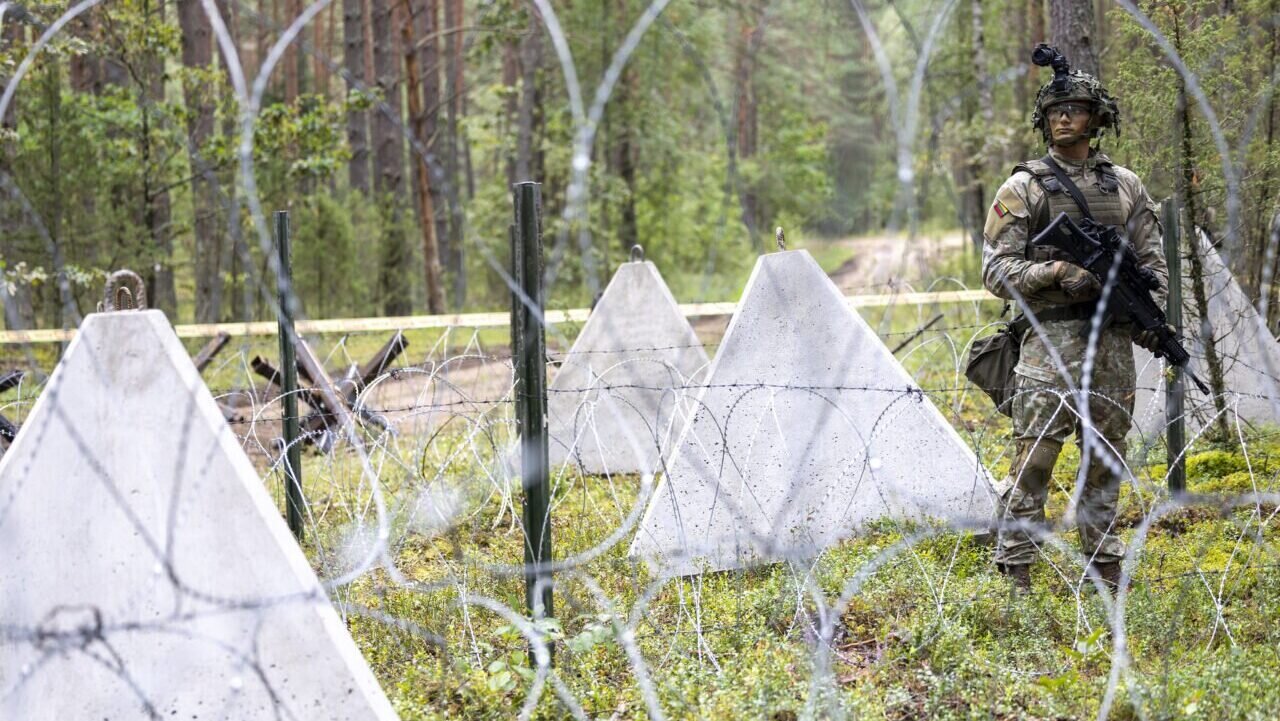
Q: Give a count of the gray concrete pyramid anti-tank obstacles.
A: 4